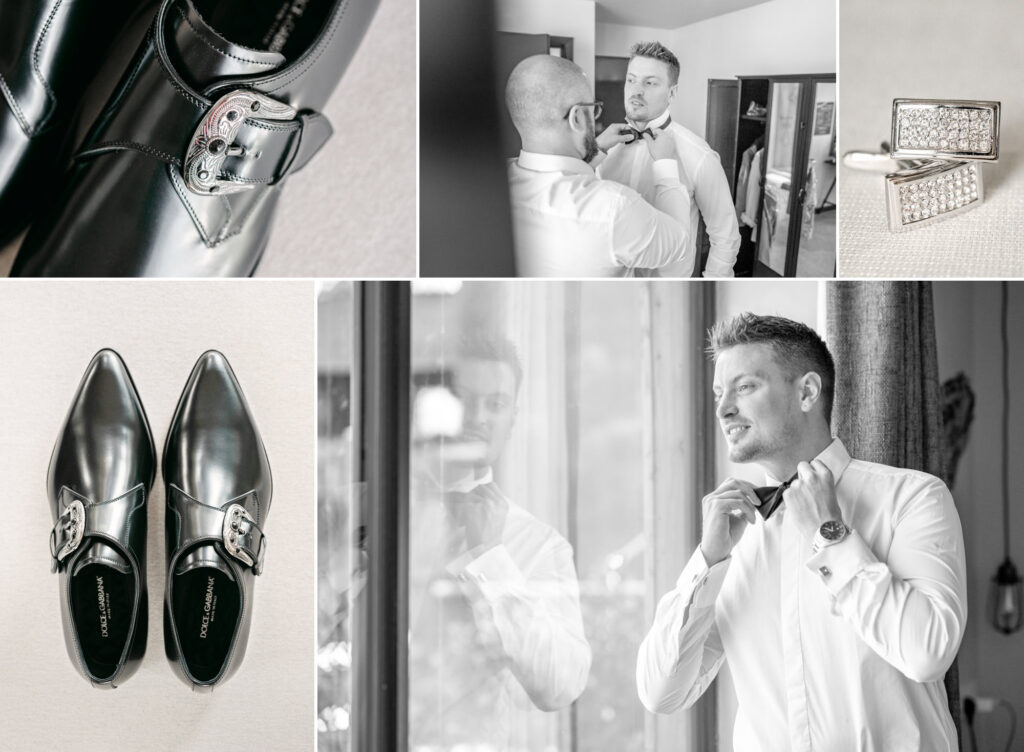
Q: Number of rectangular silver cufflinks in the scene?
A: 2